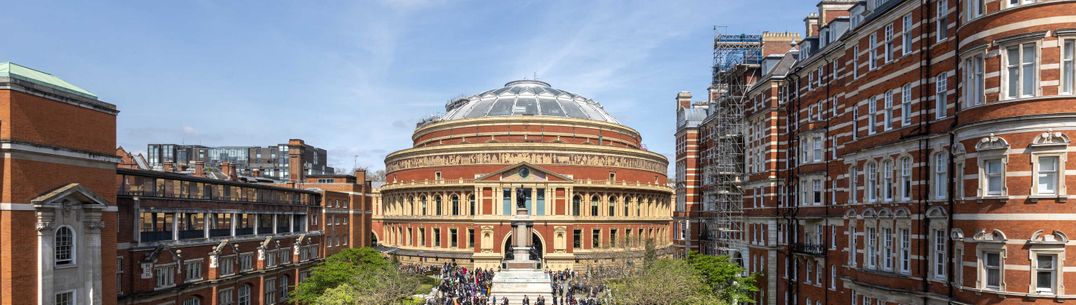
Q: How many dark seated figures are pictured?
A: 2